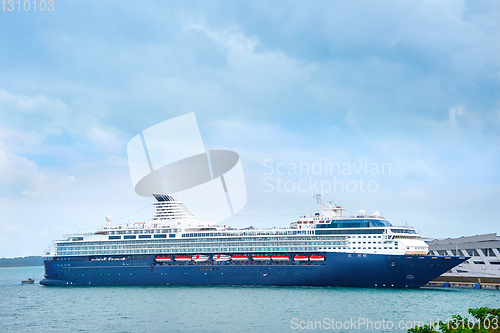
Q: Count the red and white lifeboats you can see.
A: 9